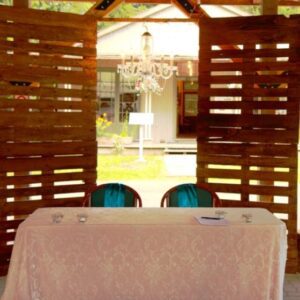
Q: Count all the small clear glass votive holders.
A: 4